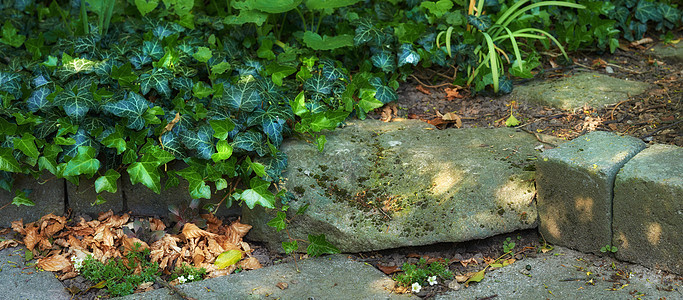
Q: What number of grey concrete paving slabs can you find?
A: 3